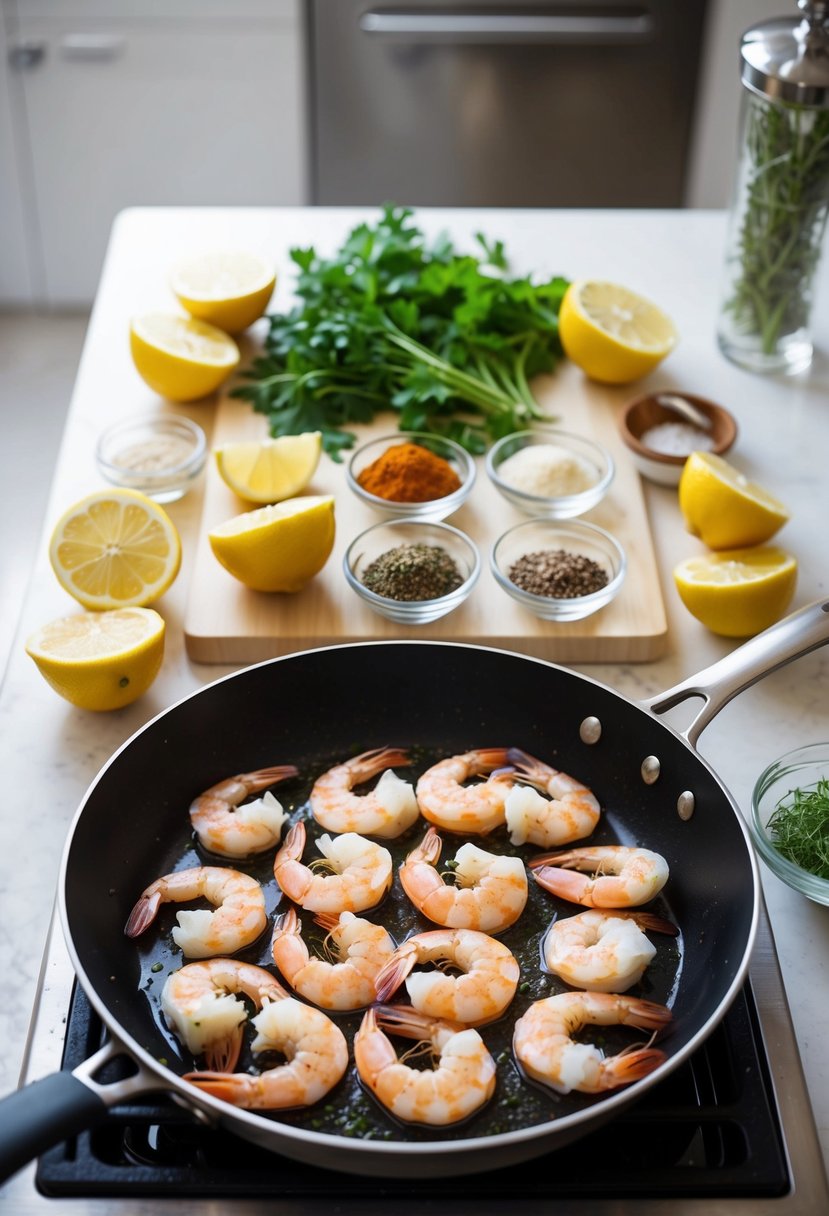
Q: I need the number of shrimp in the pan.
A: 15